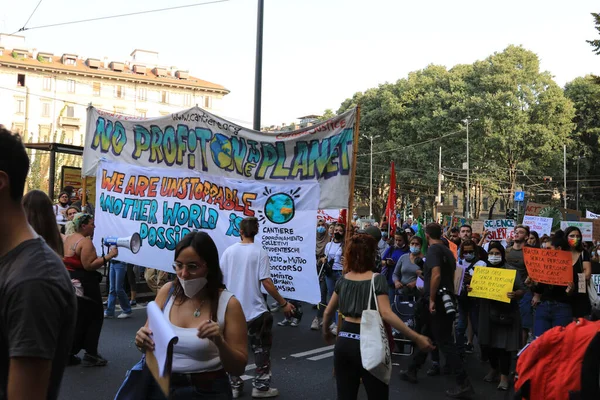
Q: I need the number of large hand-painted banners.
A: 2